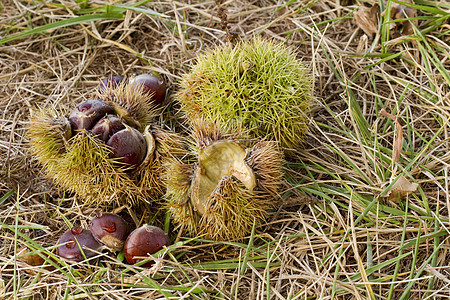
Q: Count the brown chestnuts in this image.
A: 8